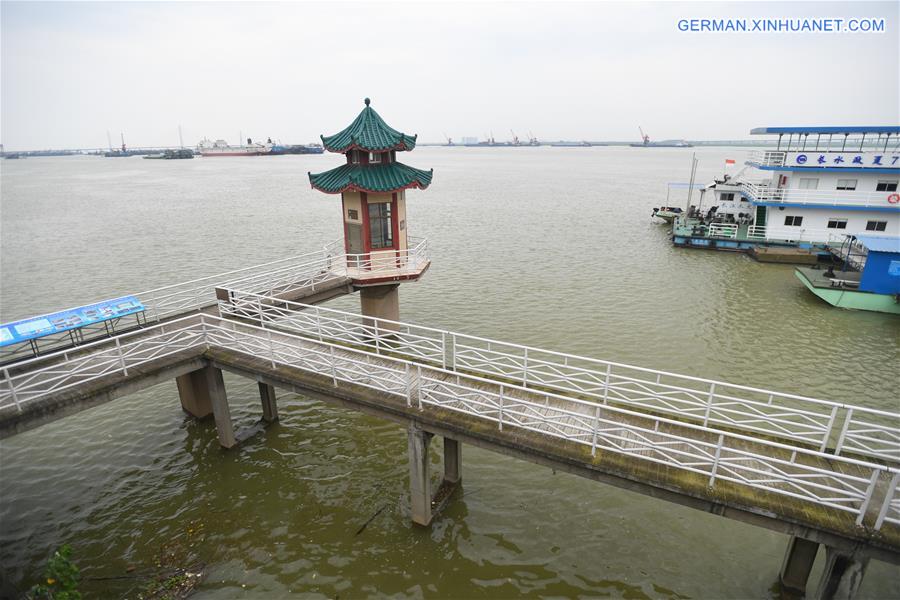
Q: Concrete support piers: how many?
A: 8